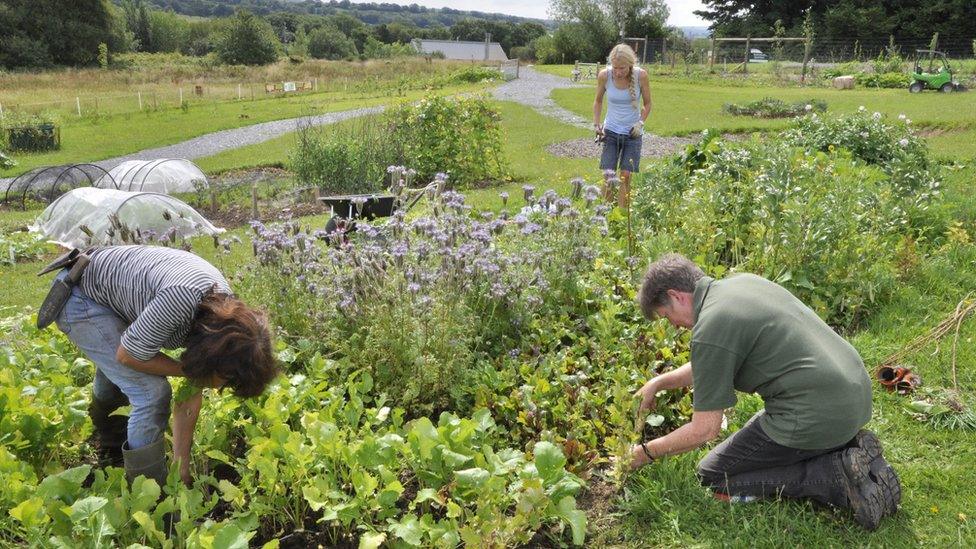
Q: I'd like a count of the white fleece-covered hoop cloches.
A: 2